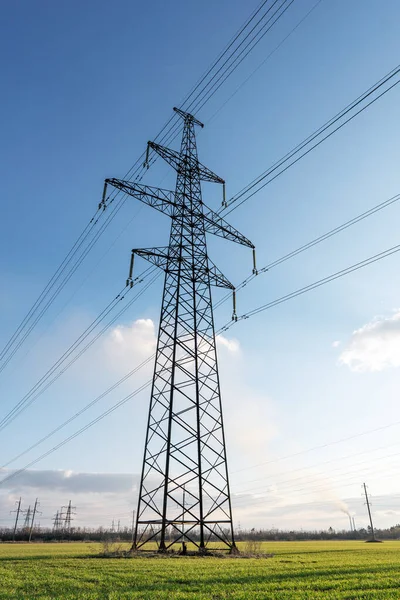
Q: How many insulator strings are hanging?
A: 6